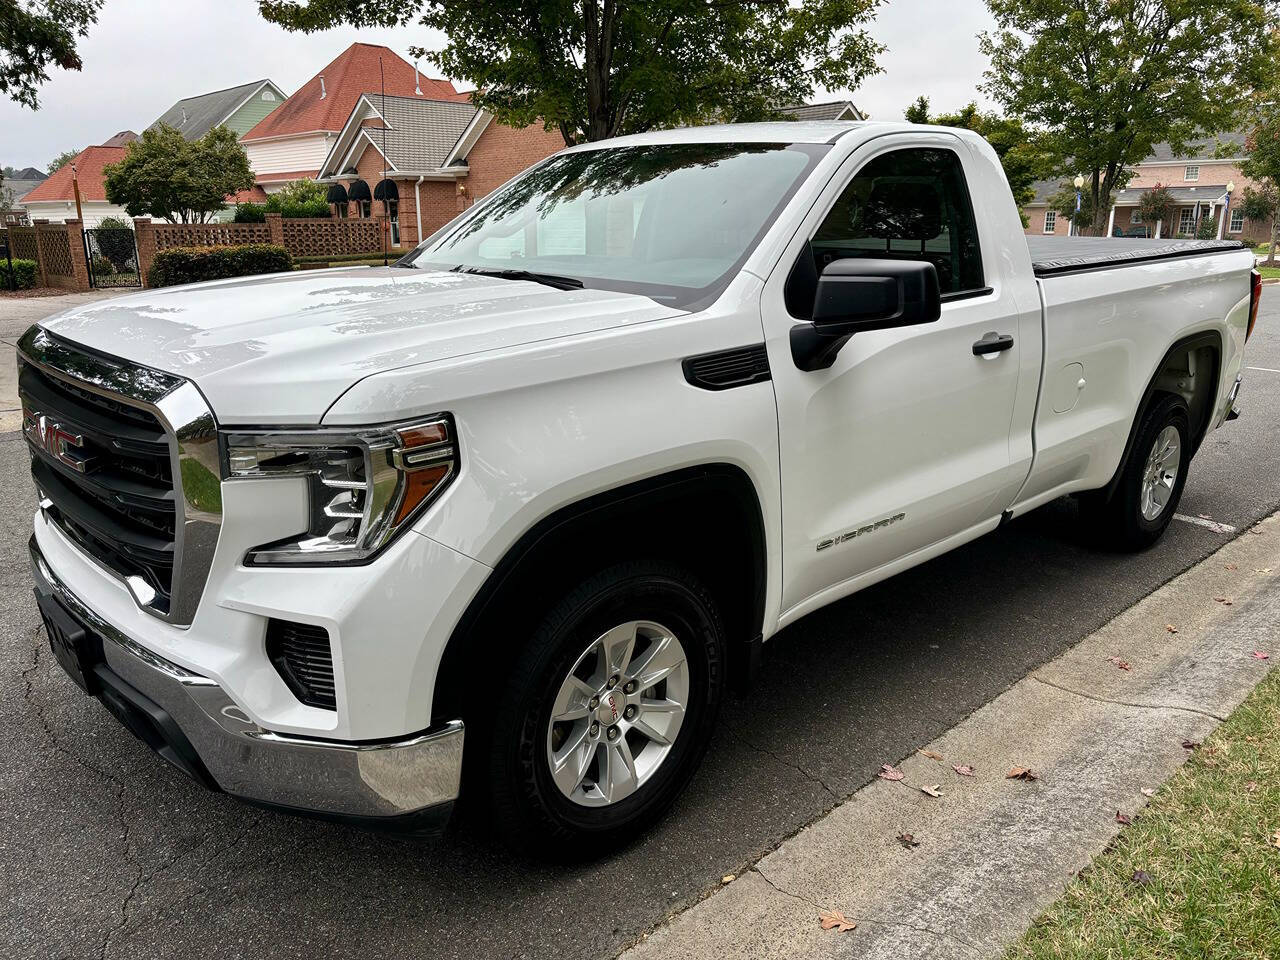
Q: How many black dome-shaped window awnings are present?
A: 3